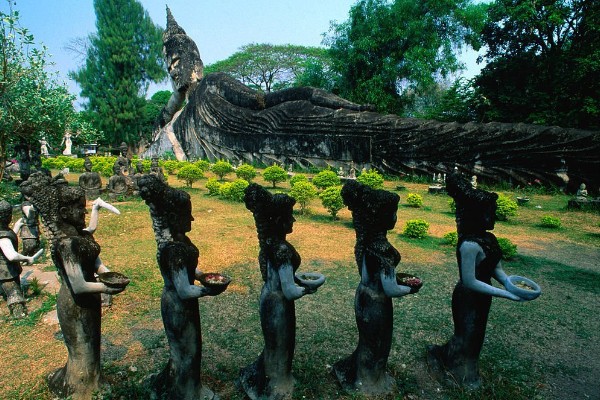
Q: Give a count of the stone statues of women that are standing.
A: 5